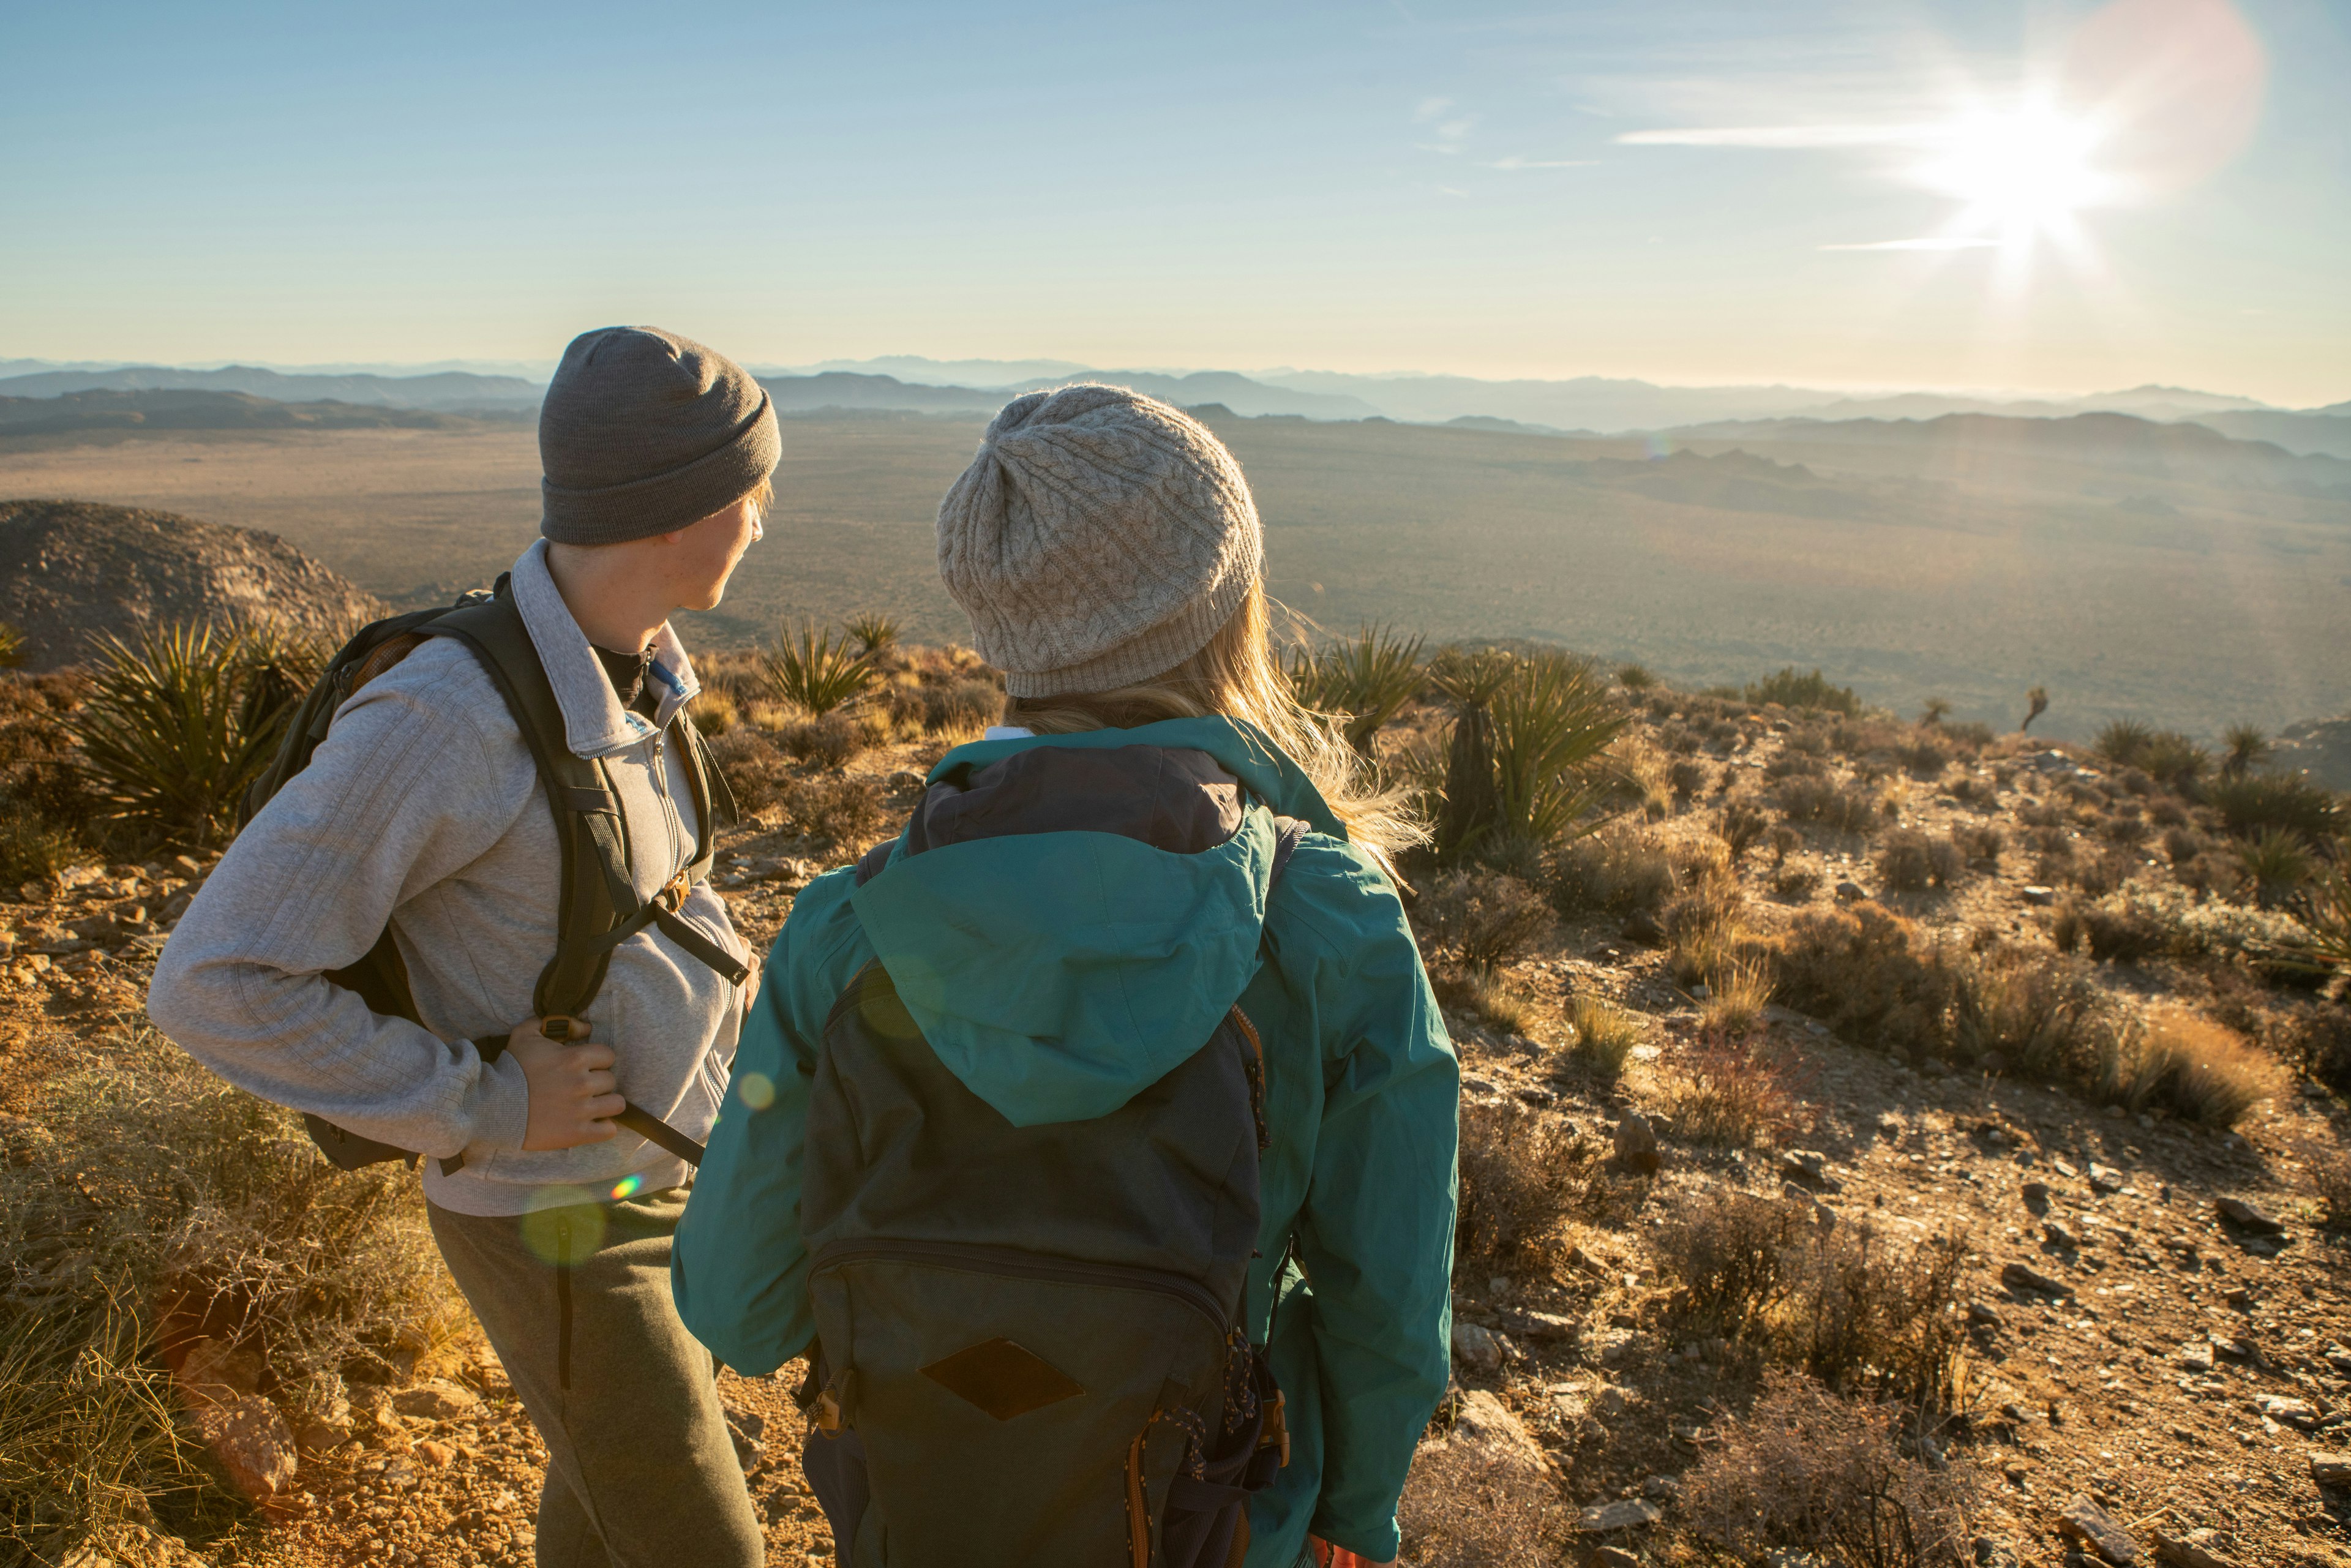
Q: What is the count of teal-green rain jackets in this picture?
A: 1